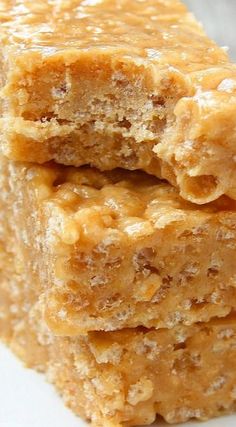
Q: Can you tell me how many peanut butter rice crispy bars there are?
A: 3